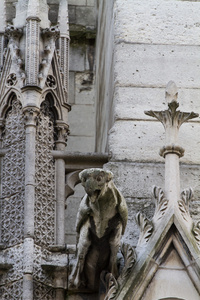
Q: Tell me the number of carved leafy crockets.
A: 6